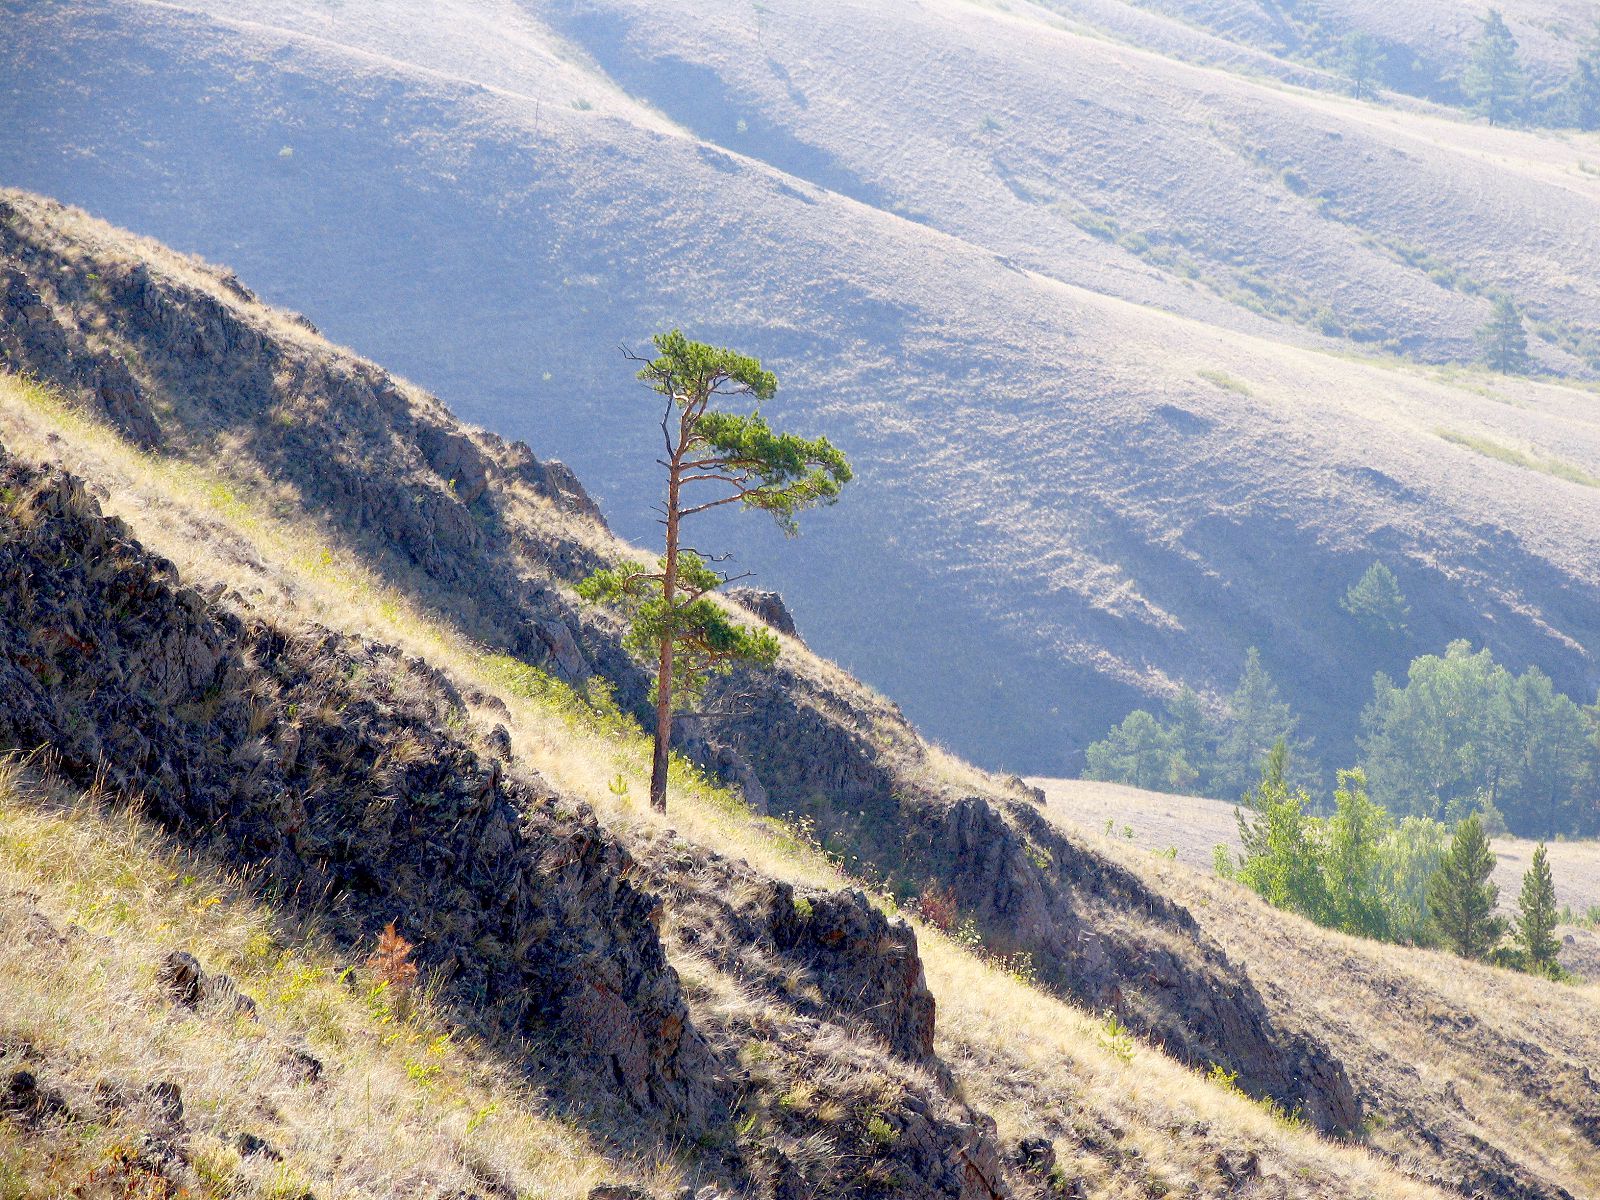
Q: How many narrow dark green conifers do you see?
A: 2